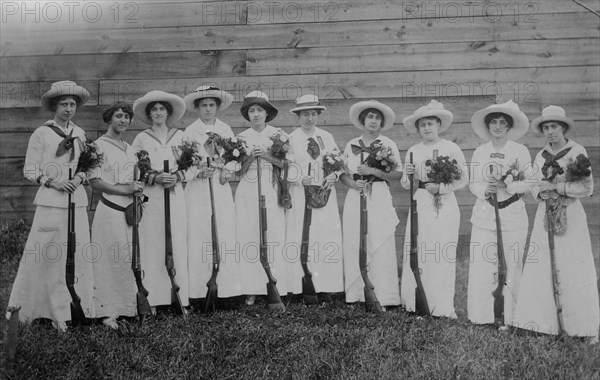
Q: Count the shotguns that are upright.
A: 10